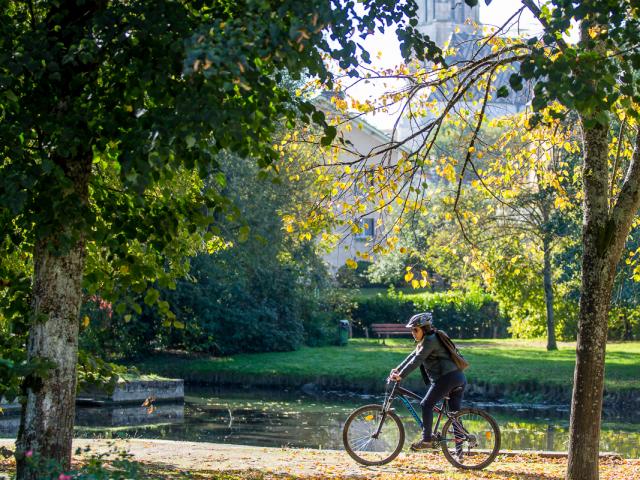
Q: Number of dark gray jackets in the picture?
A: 1